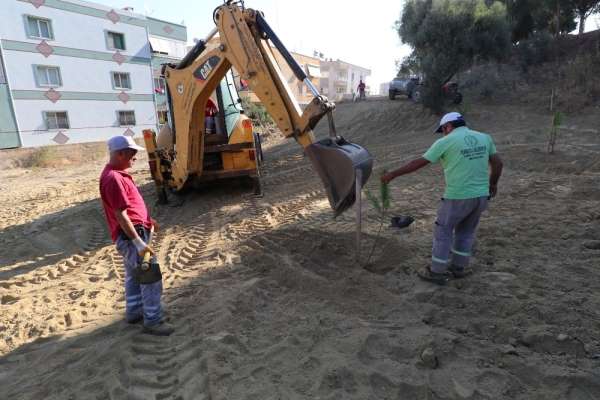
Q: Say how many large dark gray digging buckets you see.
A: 1